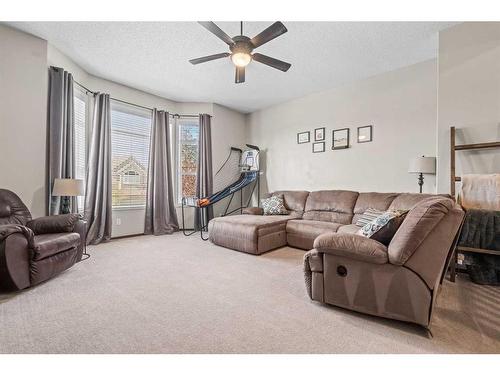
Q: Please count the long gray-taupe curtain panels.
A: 4